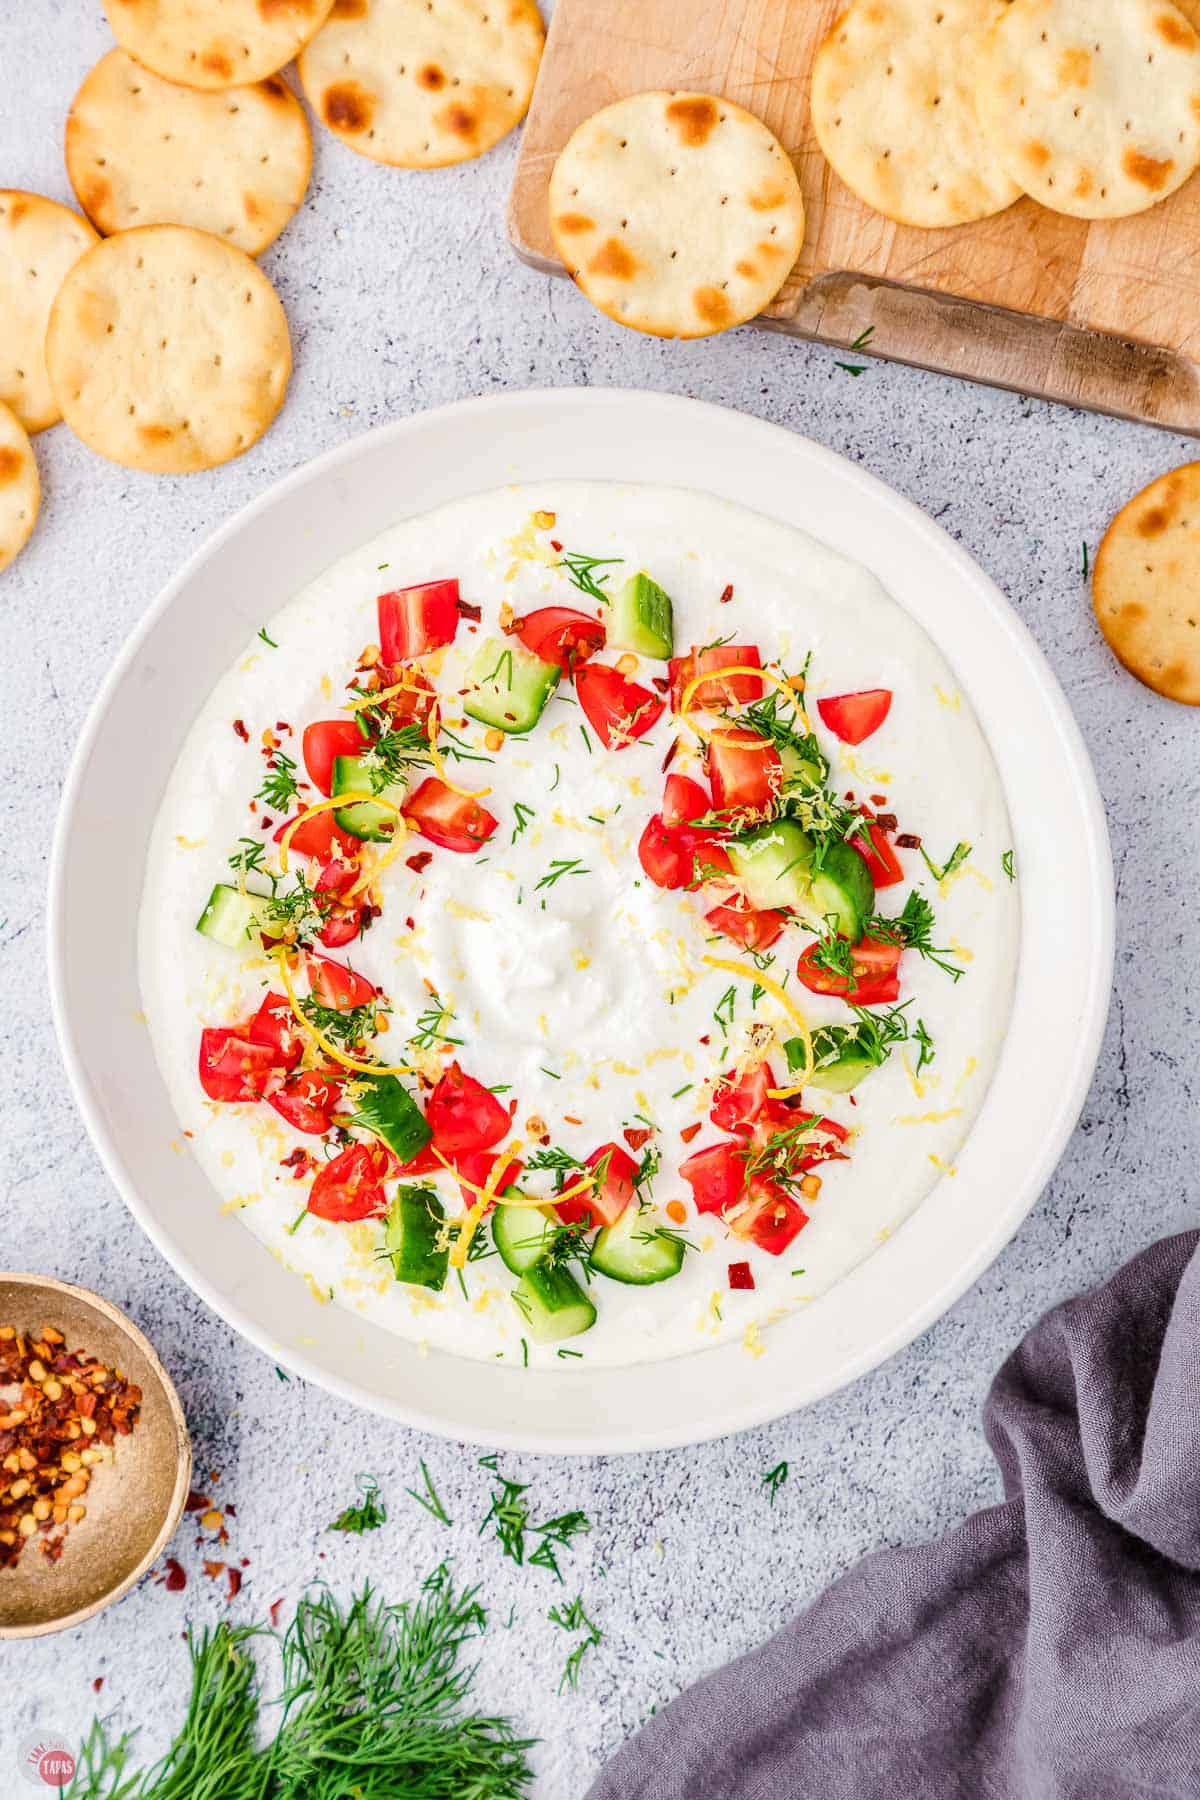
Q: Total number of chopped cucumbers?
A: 13